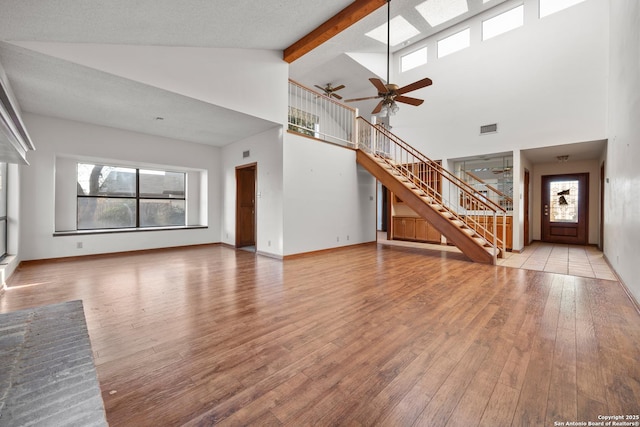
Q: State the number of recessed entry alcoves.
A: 1